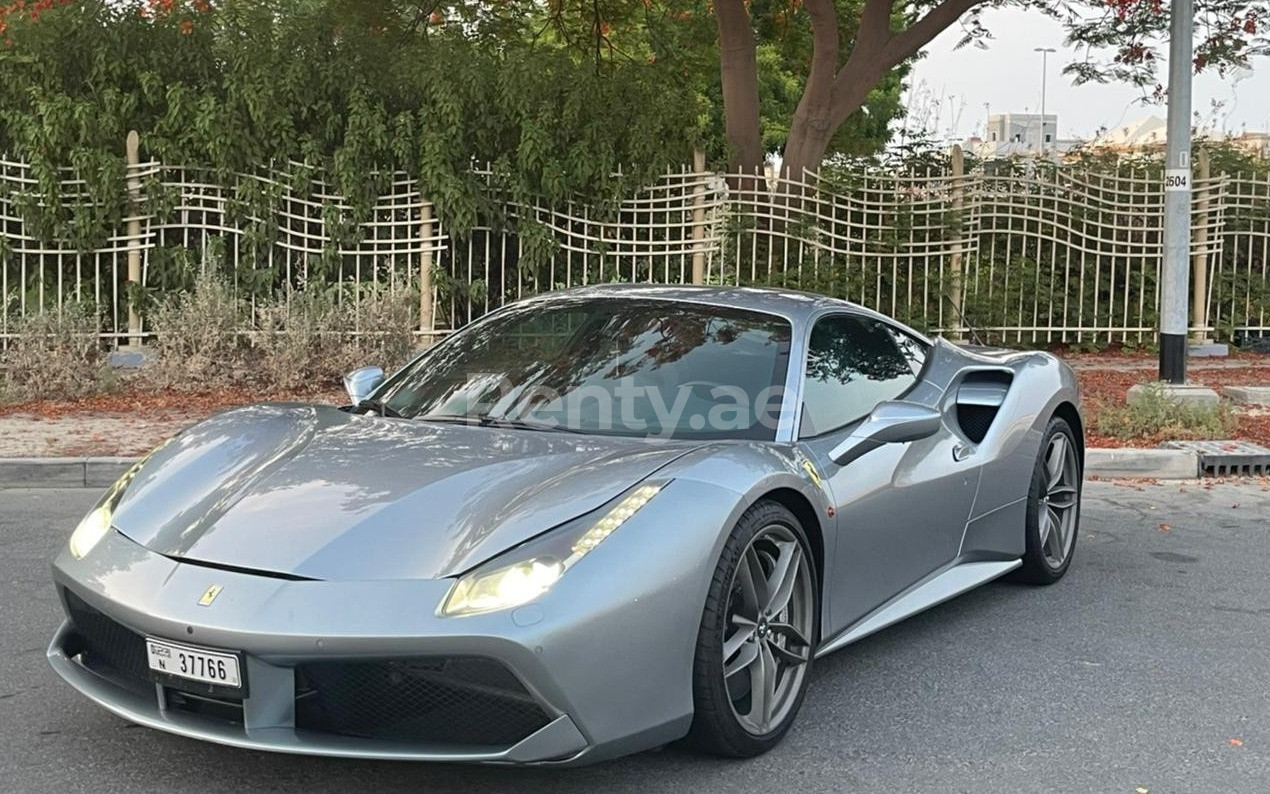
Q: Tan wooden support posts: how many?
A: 5